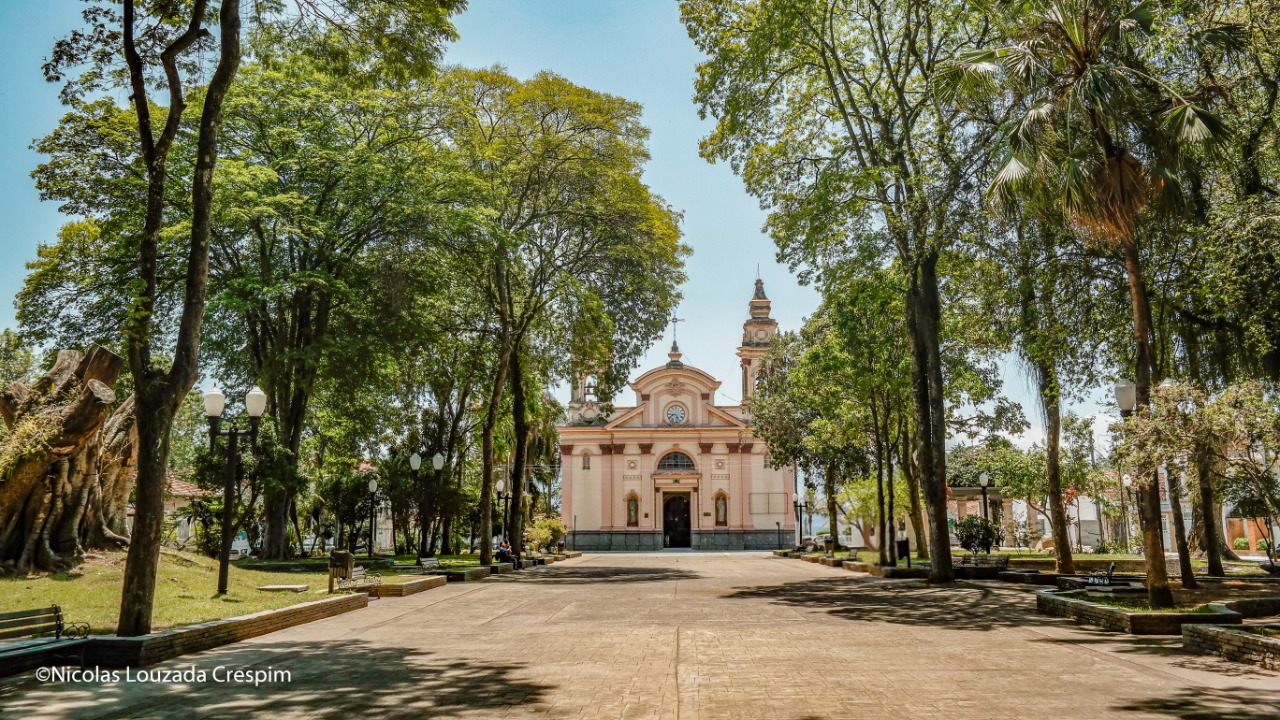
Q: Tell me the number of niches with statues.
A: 2